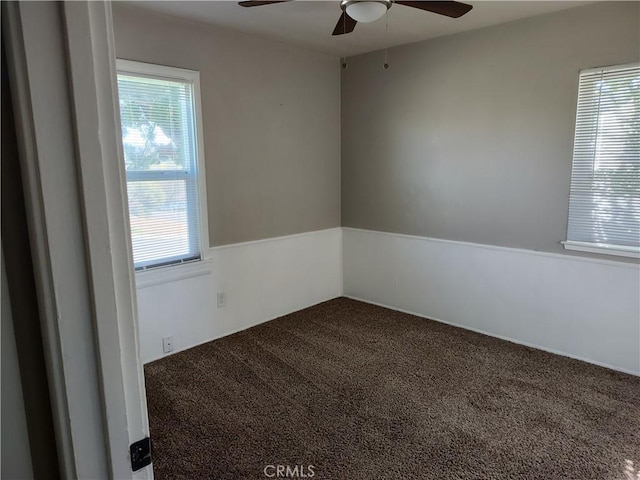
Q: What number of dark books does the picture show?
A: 0